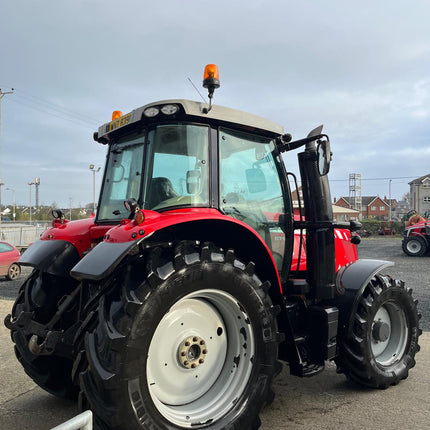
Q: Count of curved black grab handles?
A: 1